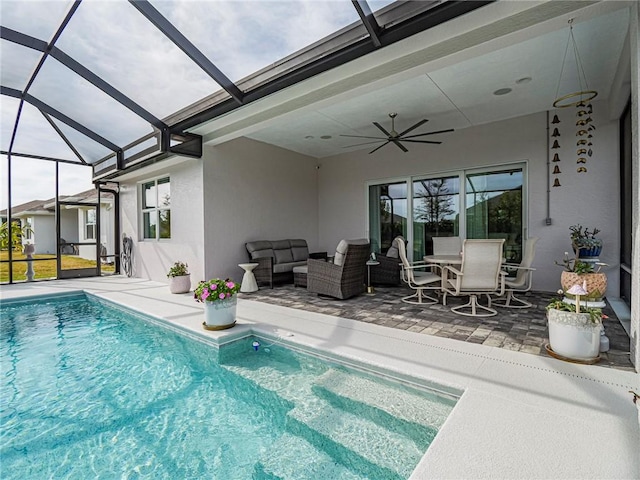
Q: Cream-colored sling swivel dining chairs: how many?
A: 4